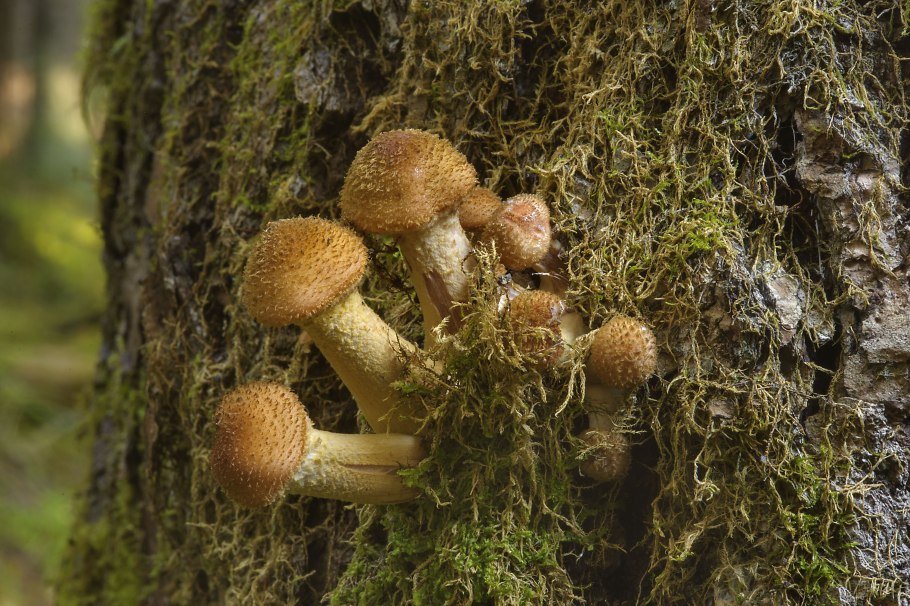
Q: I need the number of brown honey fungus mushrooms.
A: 8